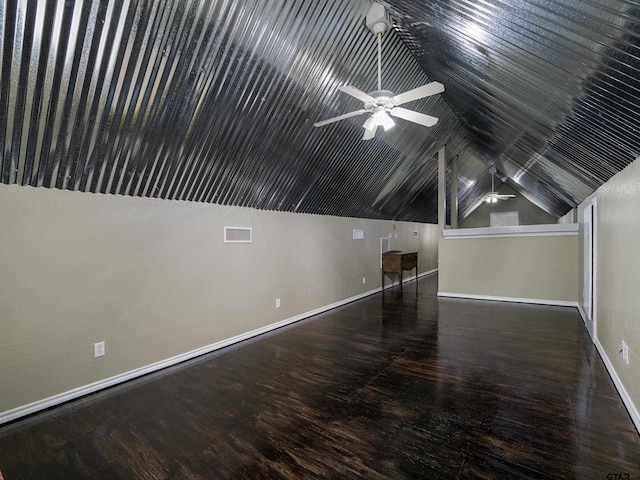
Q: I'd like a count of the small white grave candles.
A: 0